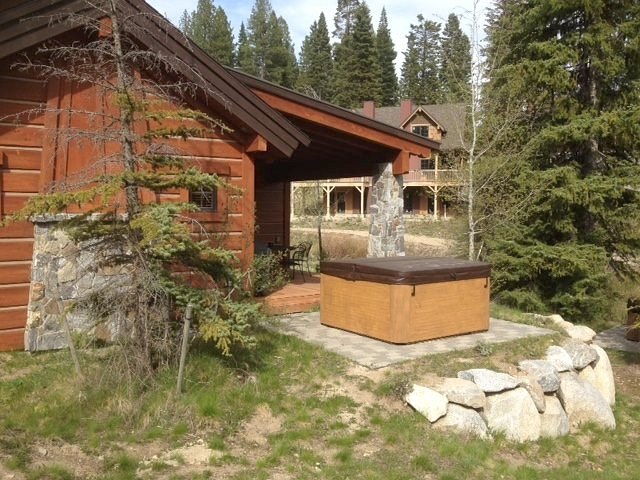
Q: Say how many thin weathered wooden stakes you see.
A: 2